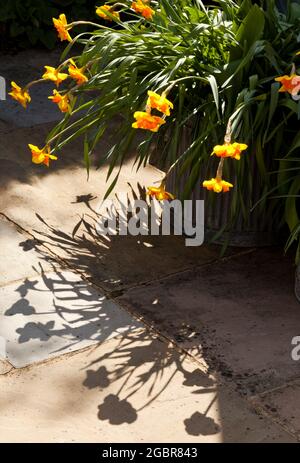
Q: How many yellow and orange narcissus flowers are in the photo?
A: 14